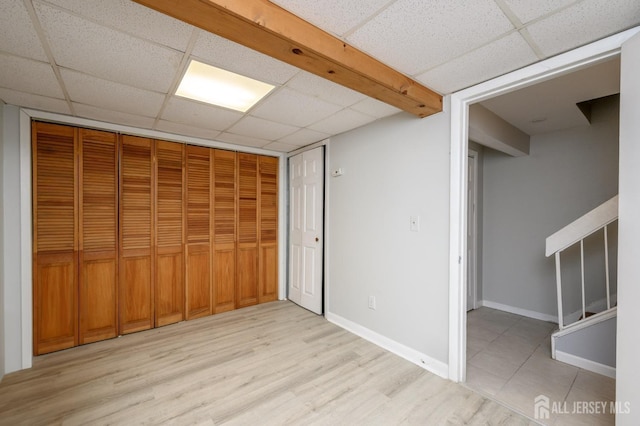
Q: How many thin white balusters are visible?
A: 3